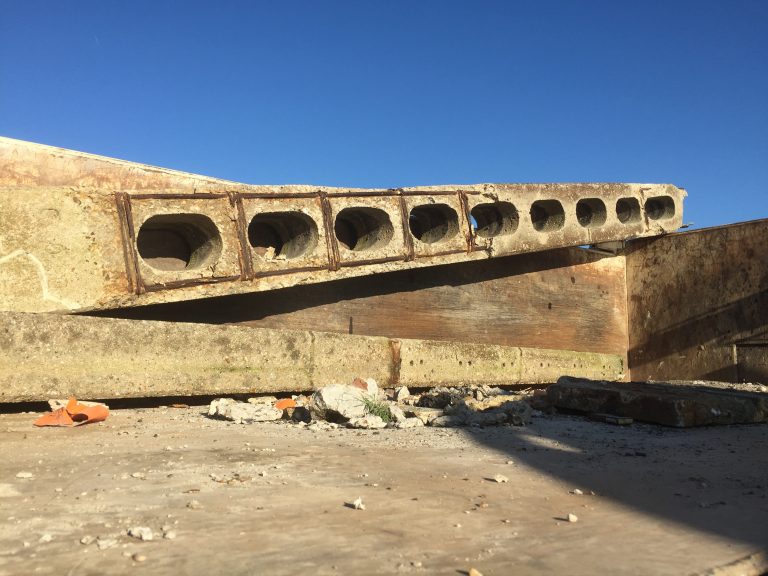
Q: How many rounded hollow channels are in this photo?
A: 9